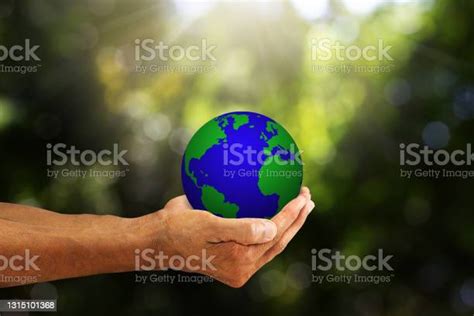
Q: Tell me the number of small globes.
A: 1